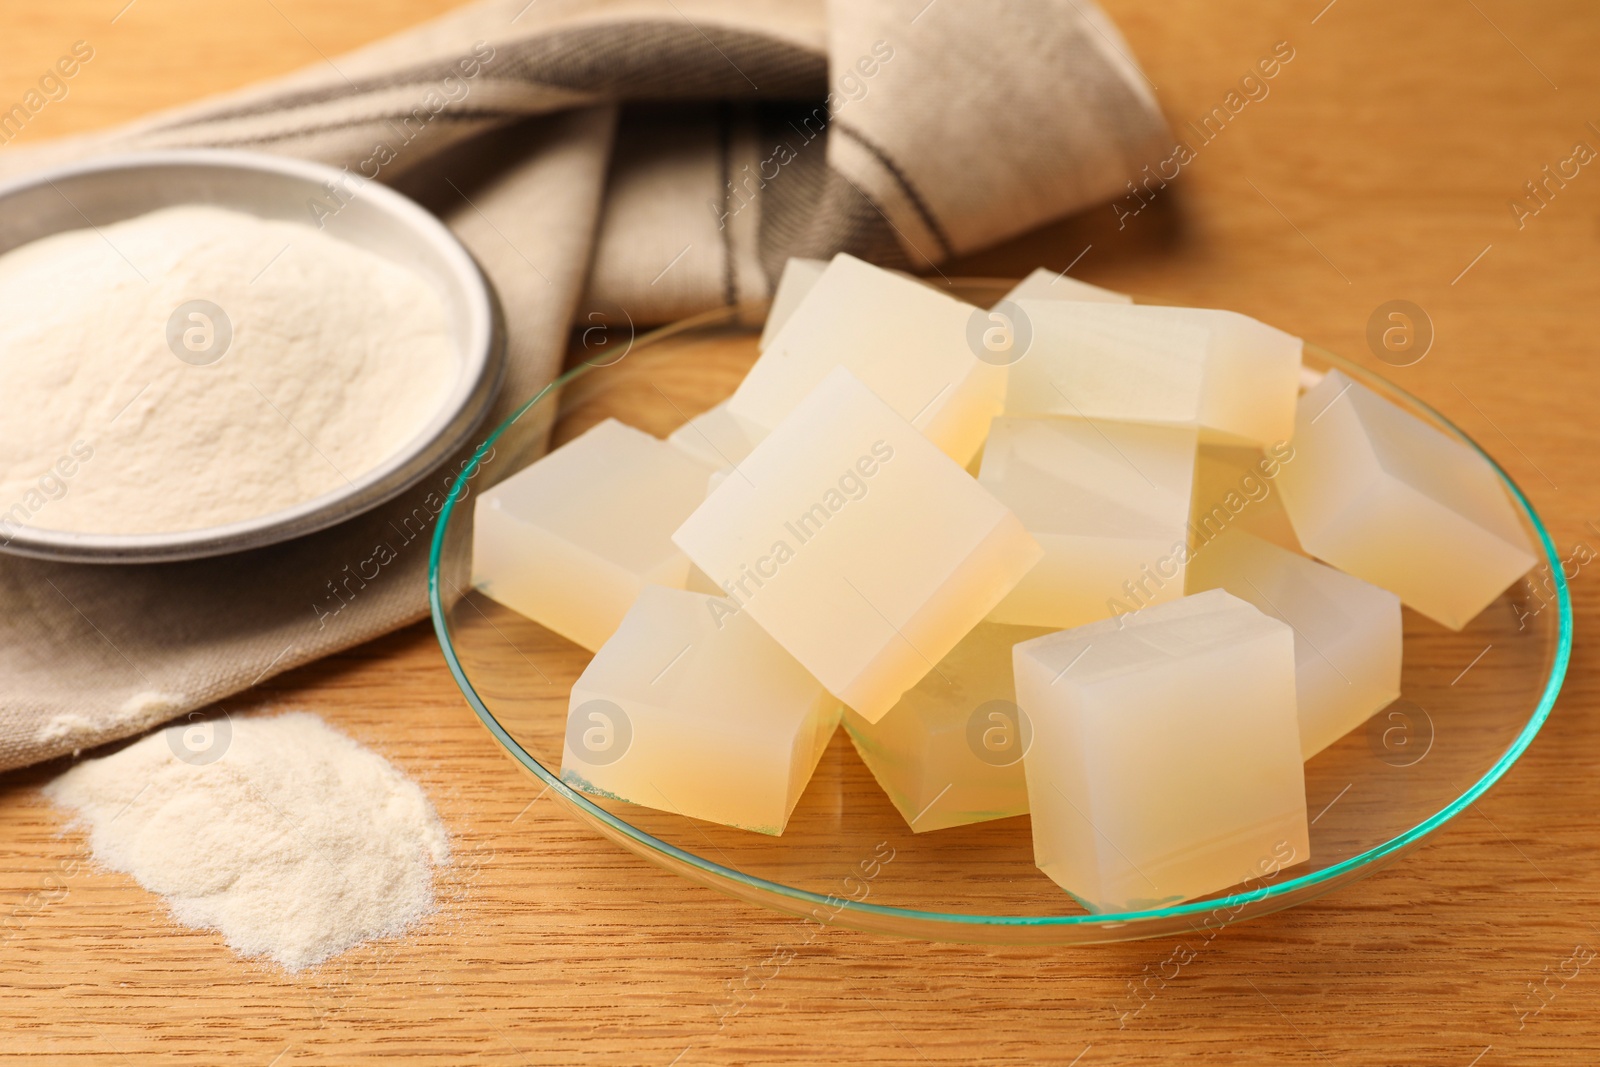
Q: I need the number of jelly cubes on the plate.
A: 13